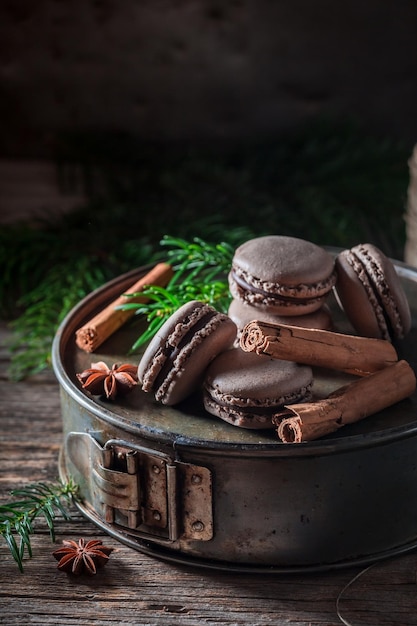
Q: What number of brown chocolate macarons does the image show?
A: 5